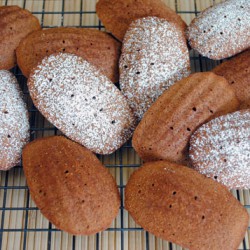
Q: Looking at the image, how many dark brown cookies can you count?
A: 7